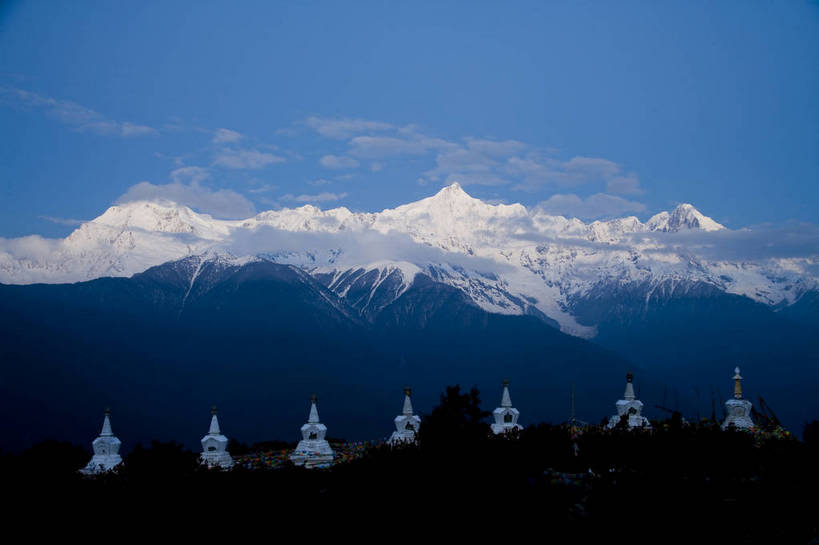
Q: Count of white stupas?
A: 7